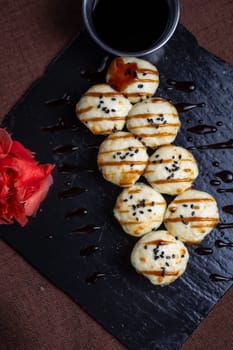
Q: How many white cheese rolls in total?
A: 8